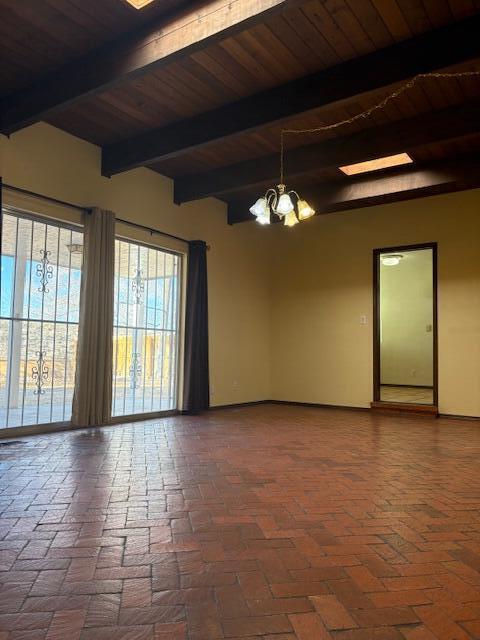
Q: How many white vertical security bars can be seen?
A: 12